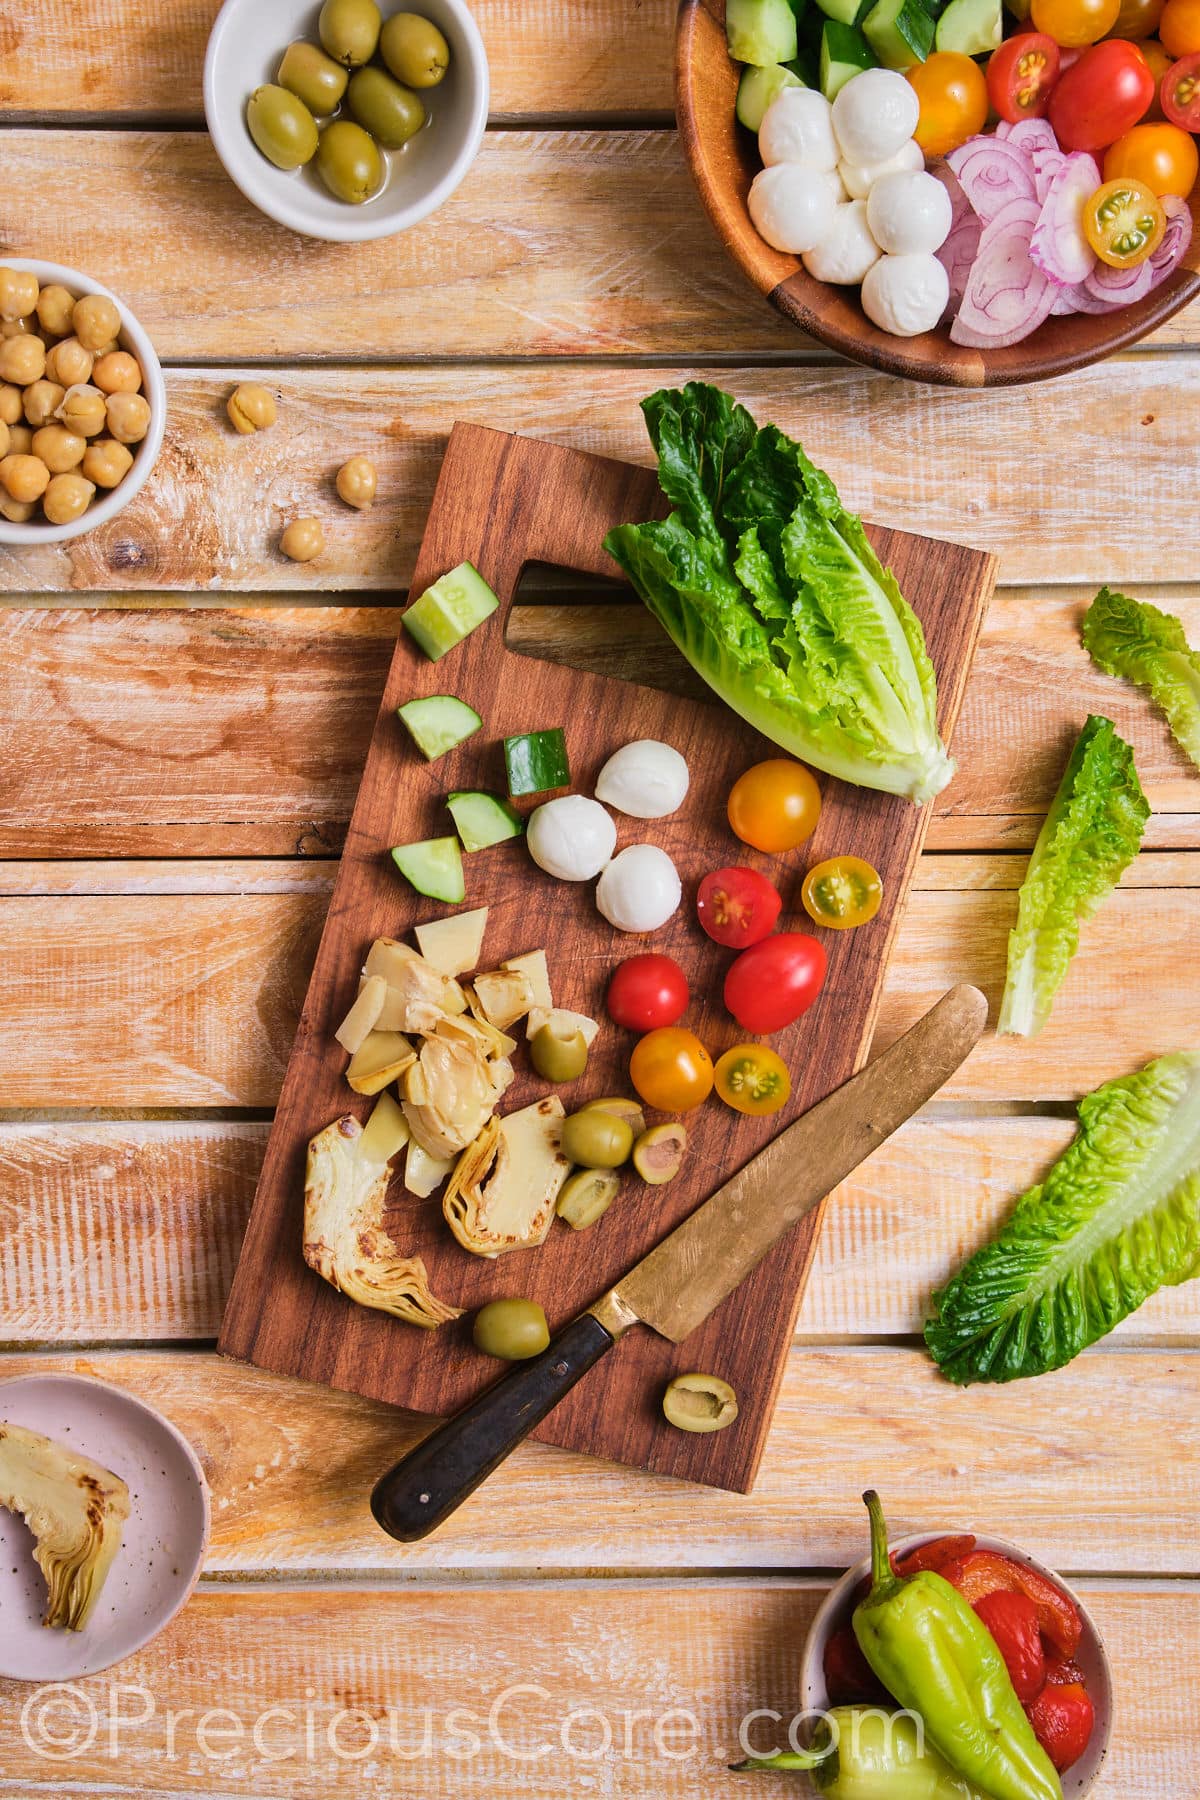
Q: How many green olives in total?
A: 13